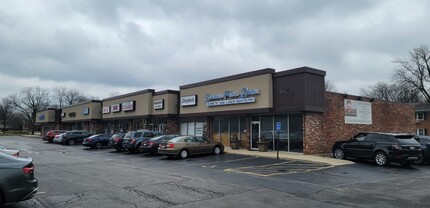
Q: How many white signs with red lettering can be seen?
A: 3